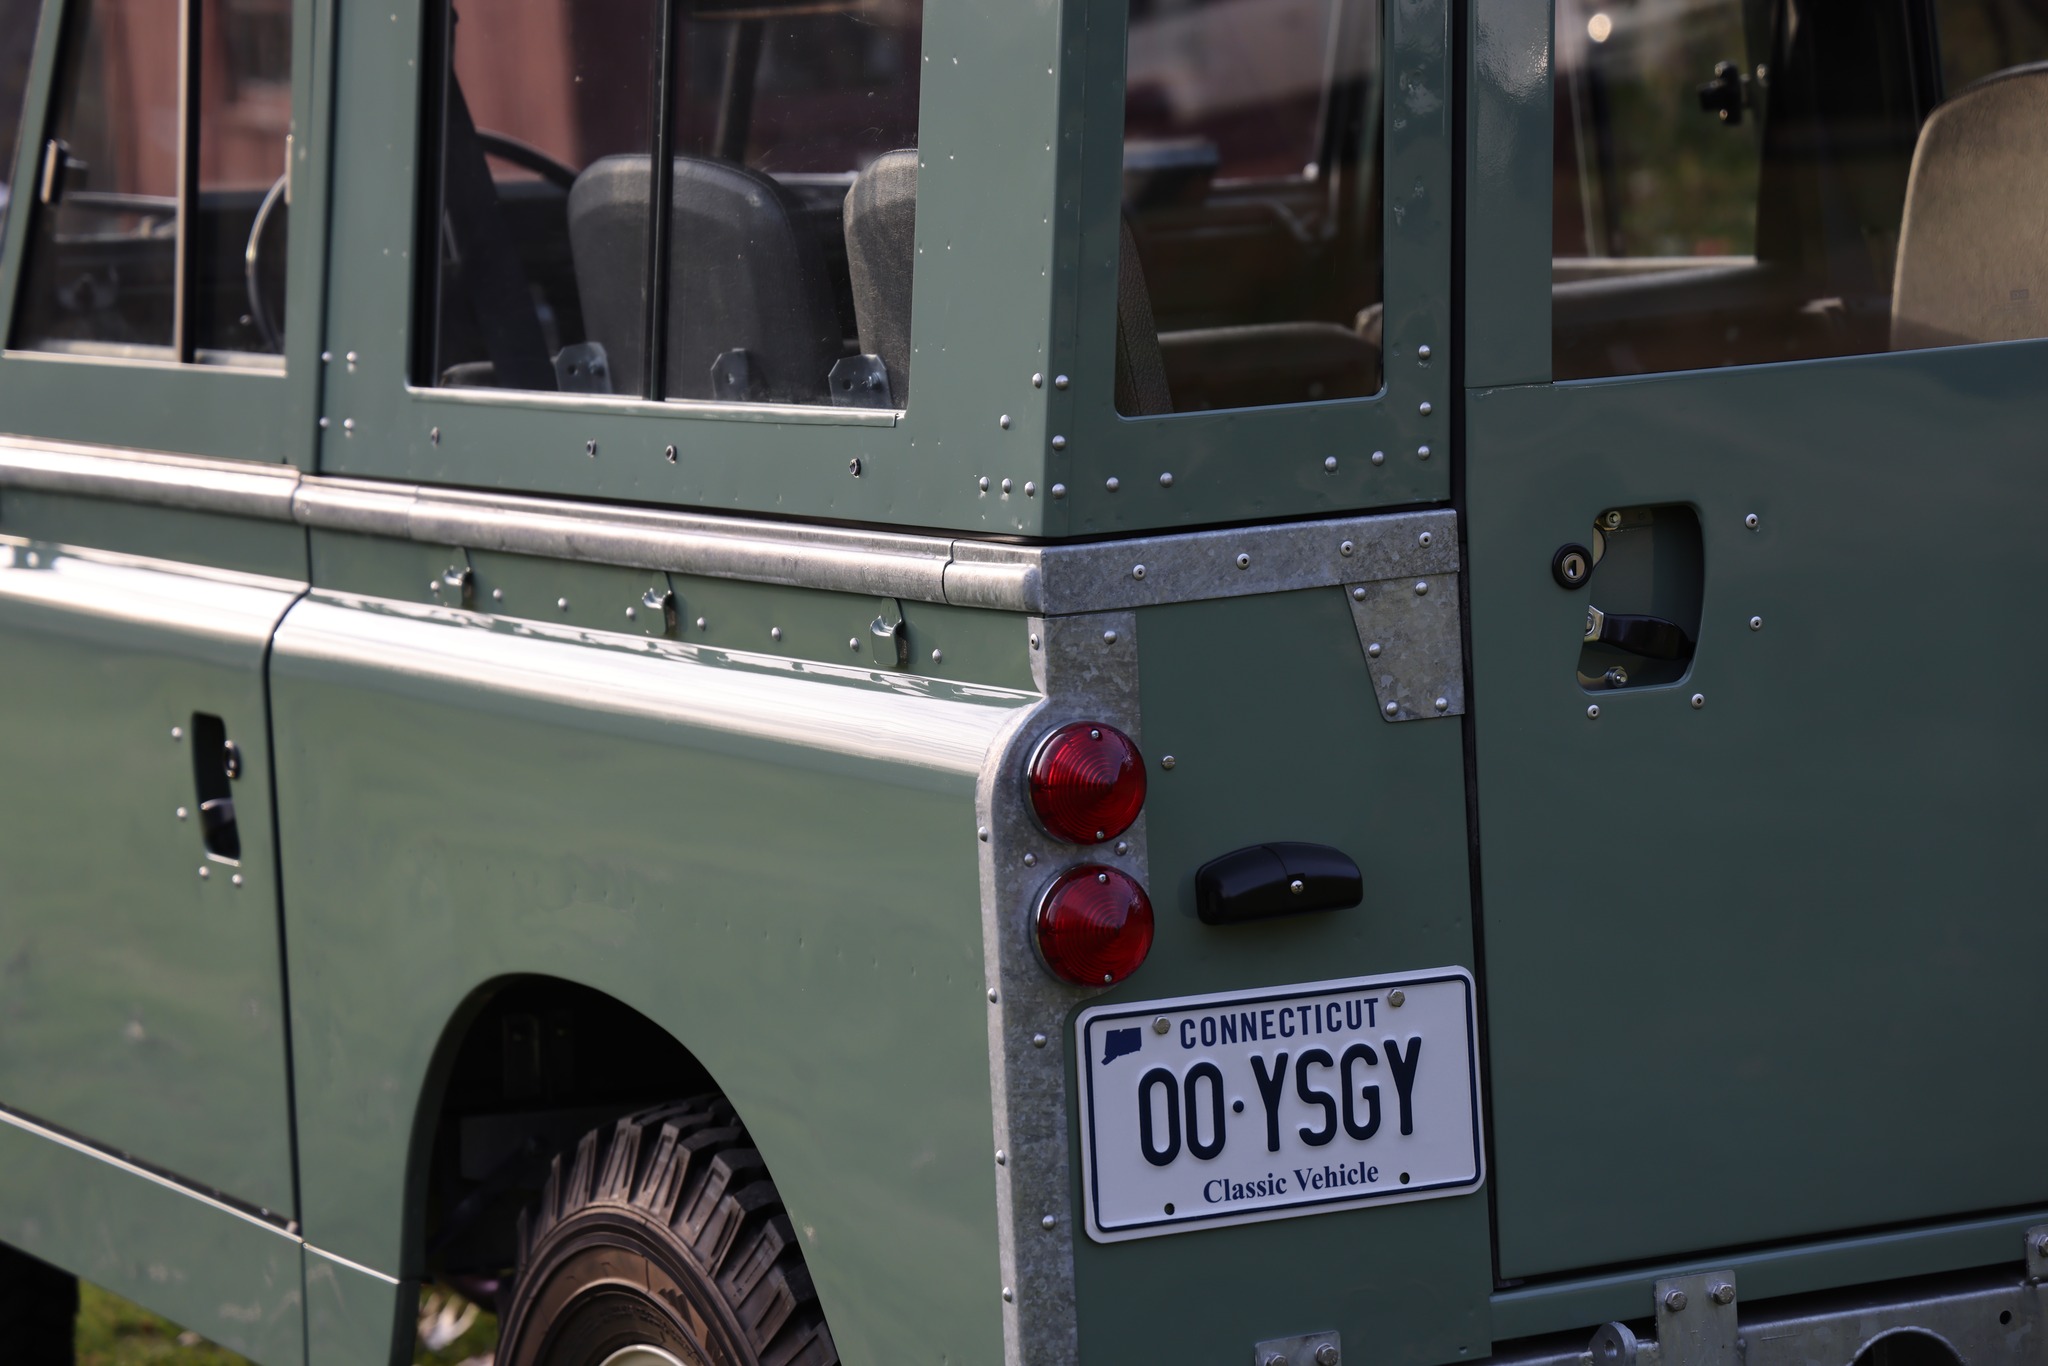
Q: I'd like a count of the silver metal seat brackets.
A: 3